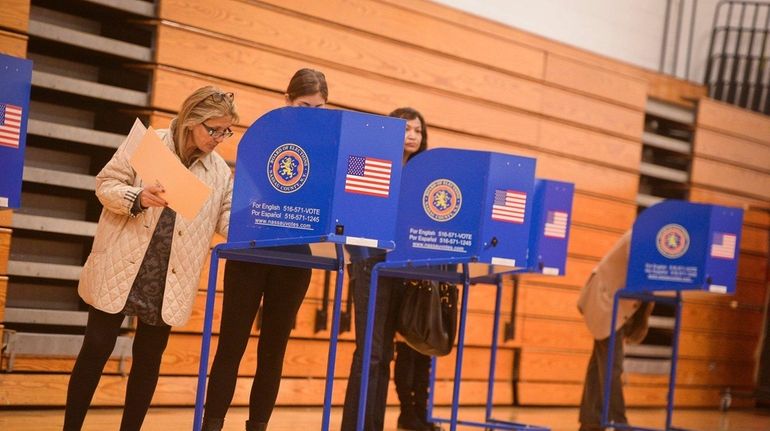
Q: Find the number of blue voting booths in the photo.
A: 5